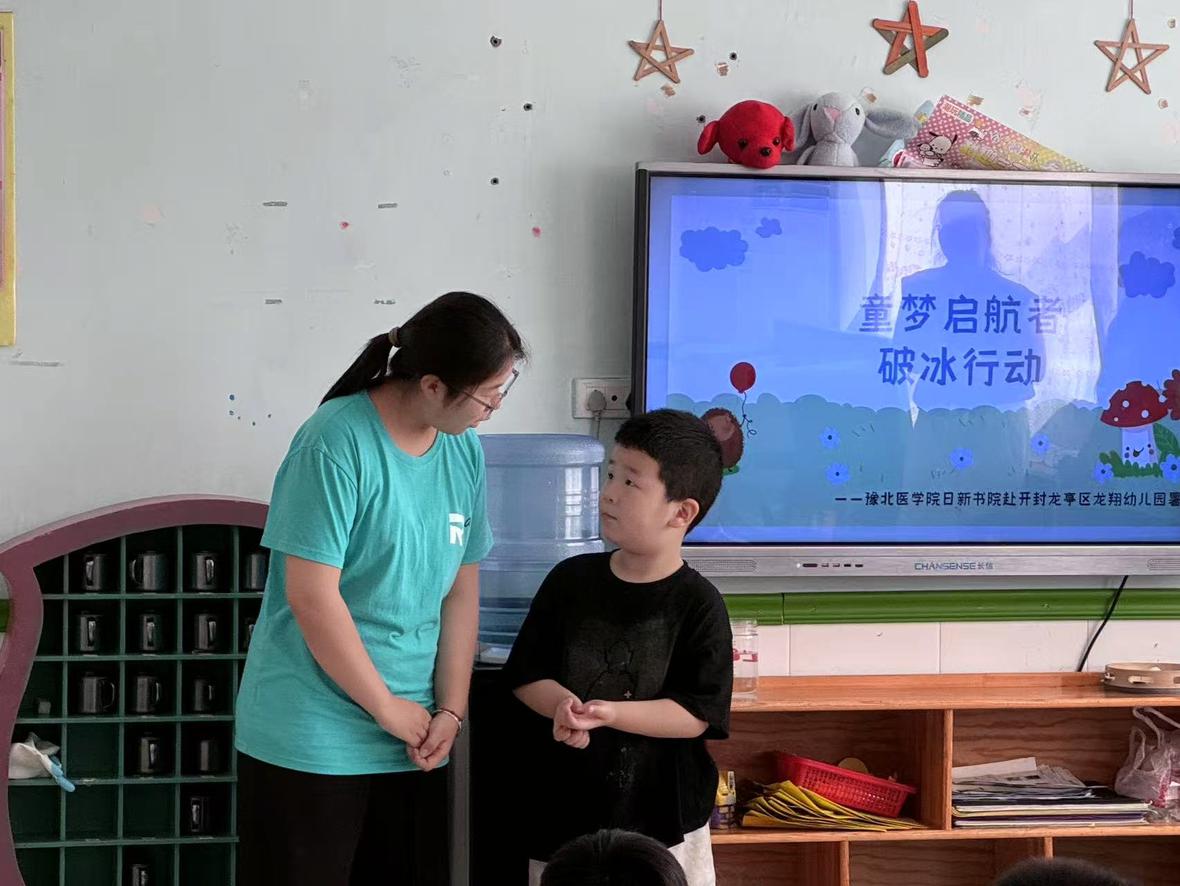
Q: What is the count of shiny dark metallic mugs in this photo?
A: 15